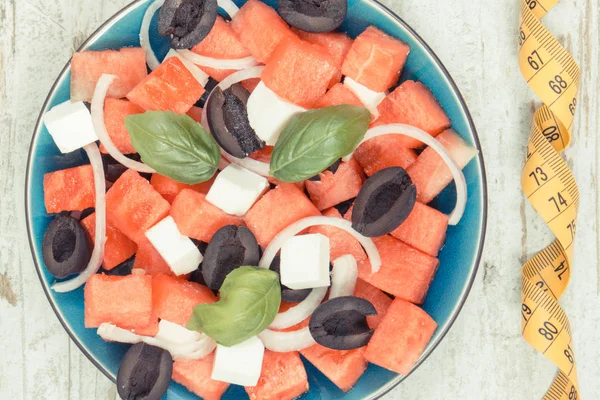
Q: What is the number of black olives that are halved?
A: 8